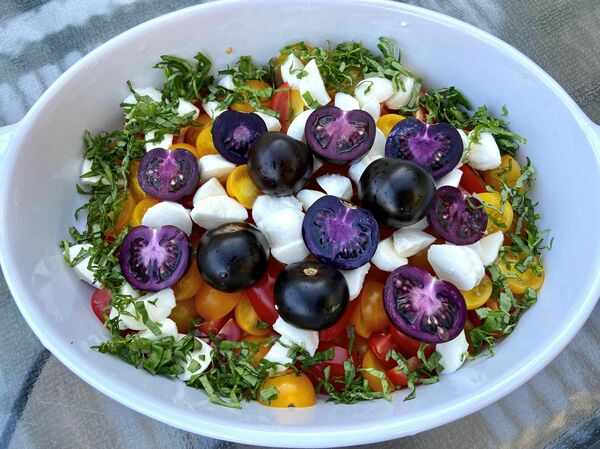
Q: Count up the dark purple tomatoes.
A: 12